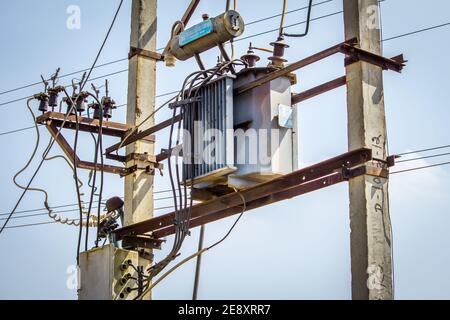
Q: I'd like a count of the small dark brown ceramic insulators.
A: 6